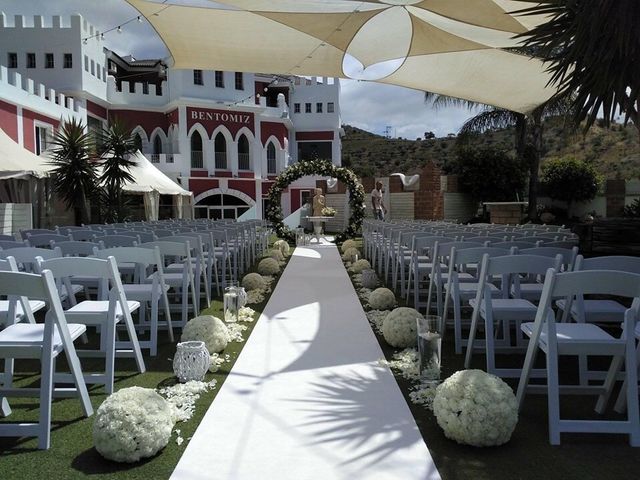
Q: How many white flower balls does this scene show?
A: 12